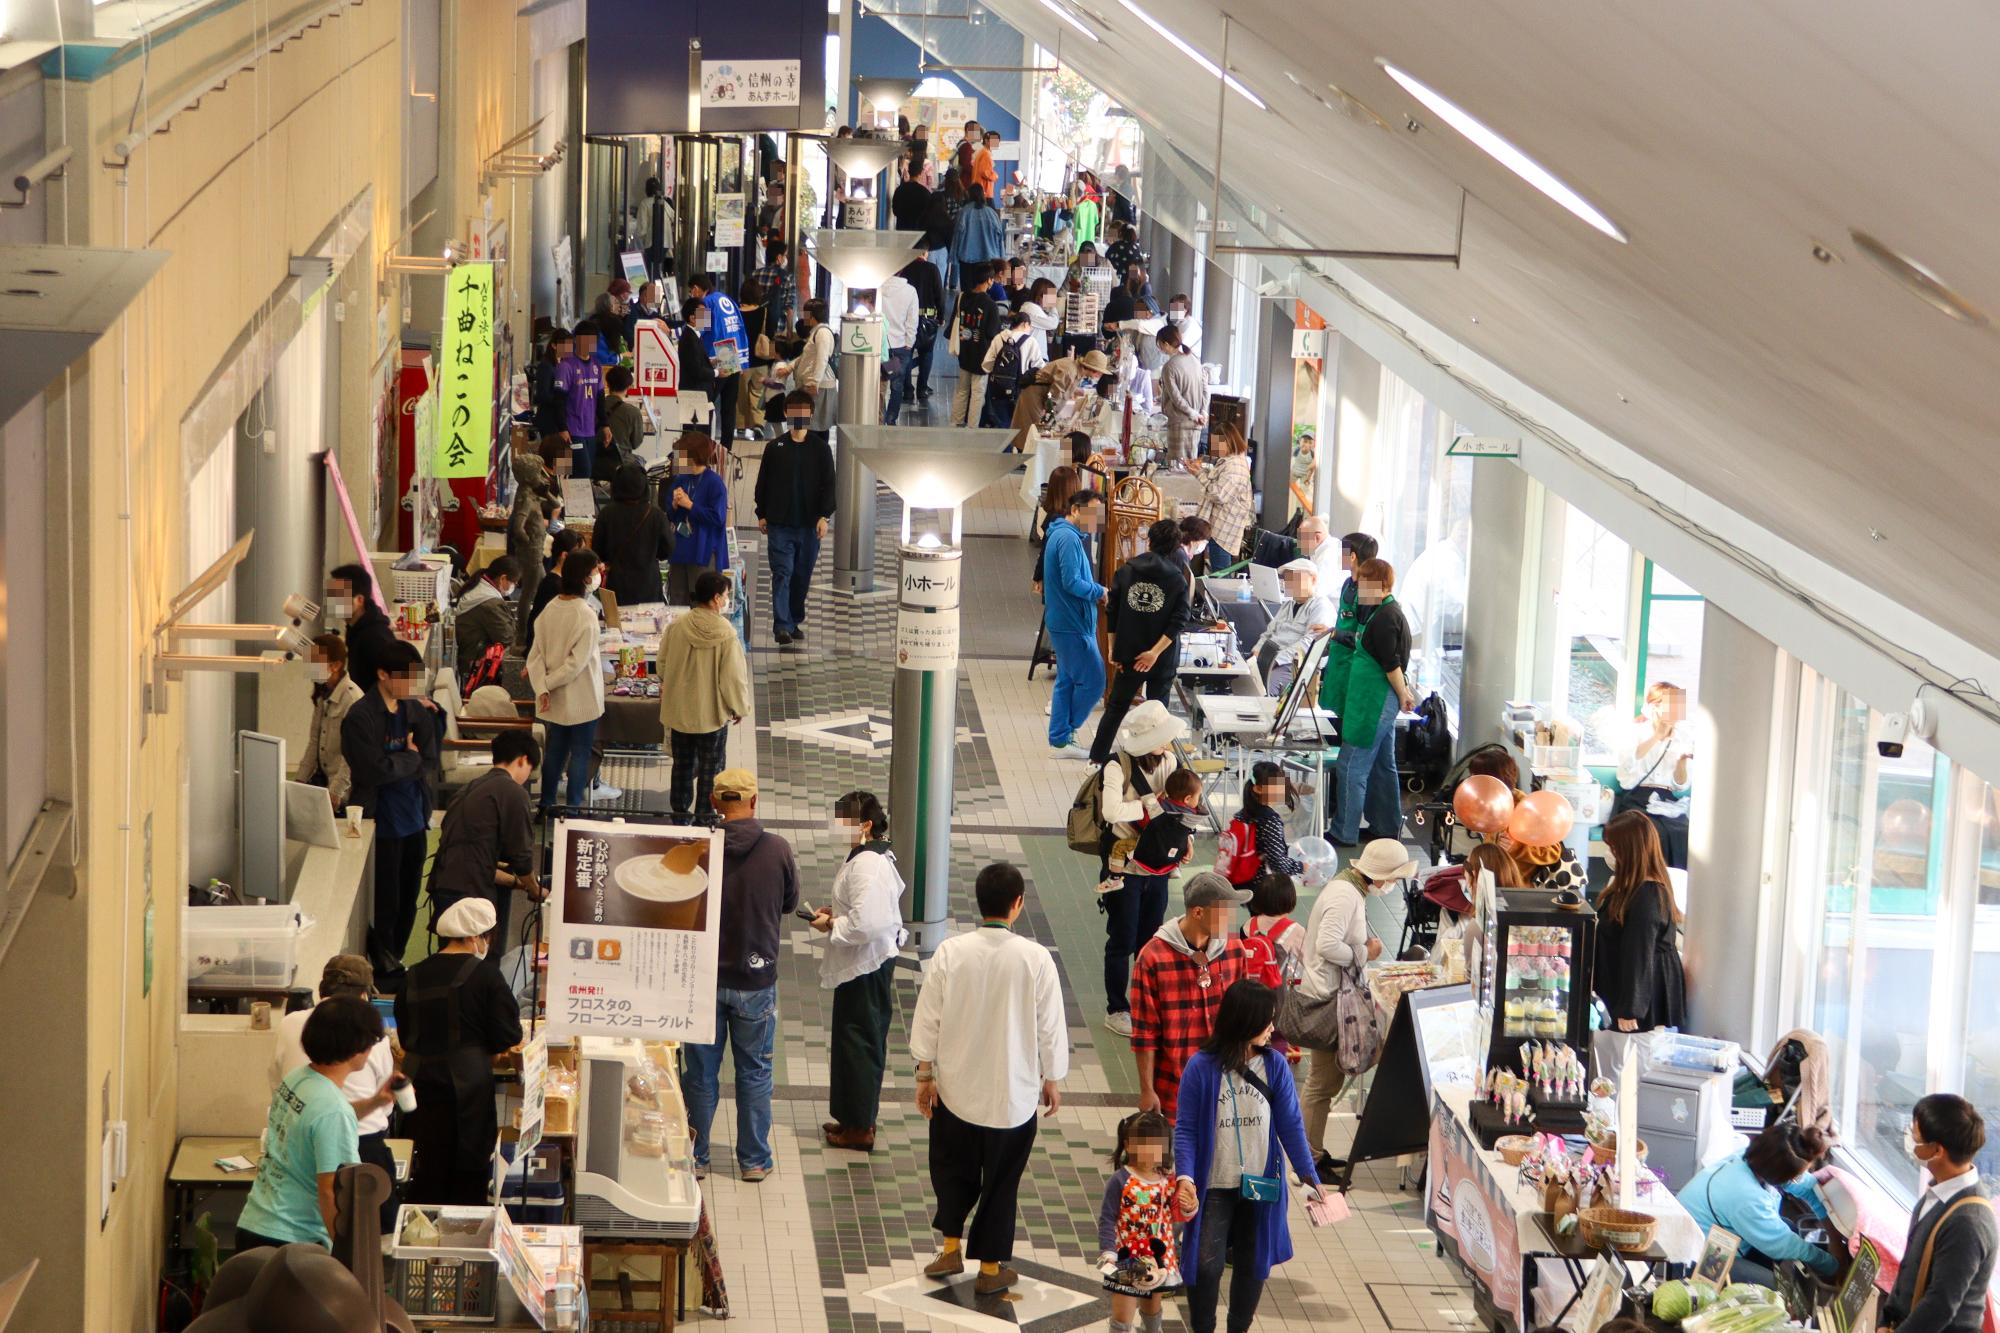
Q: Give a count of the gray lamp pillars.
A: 4